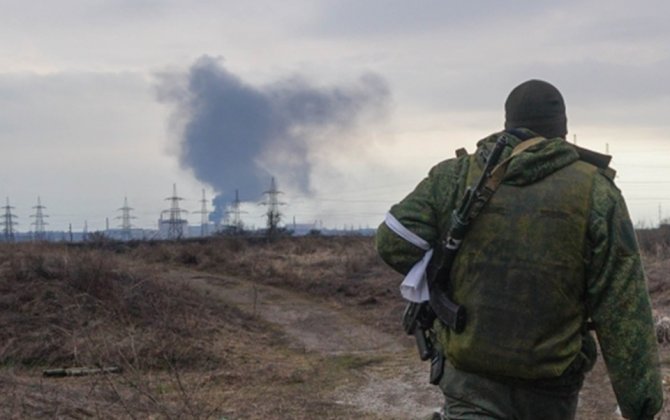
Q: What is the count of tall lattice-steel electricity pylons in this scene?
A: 7